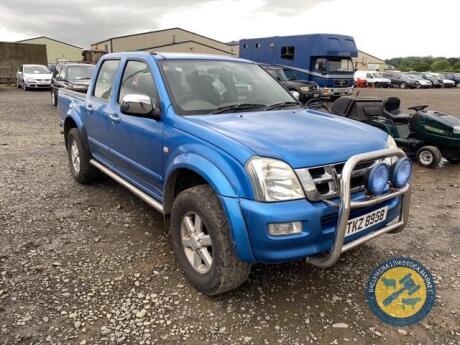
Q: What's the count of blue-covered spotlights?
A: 2